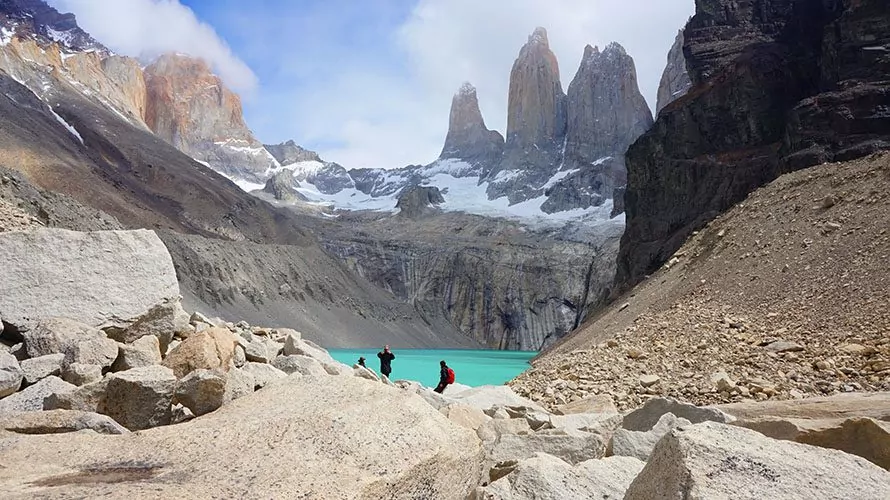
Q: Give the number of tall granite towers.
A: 3